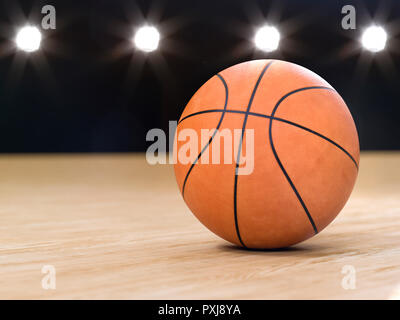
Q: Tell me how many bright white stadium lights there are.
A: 4